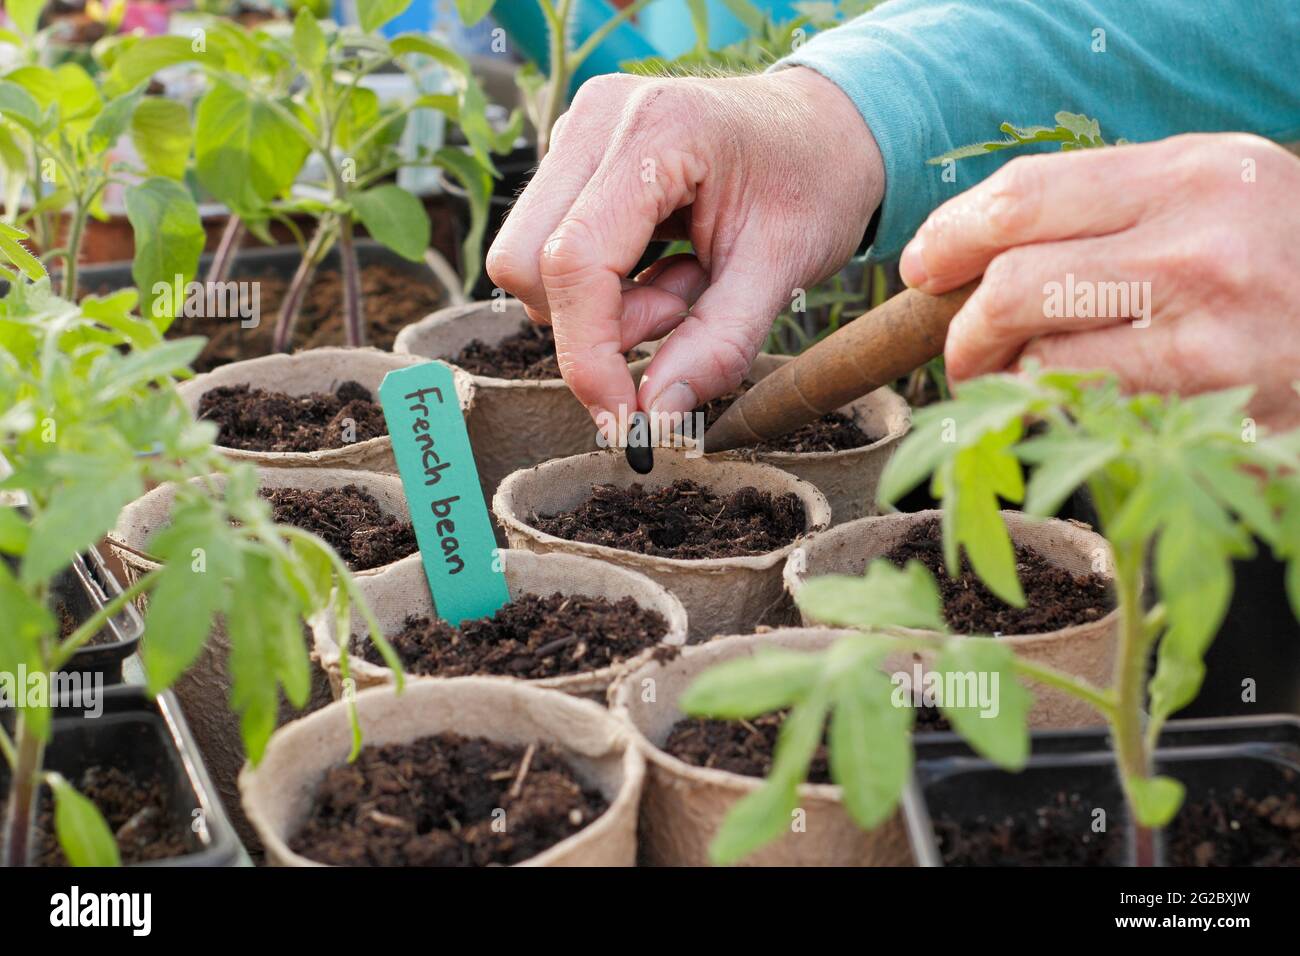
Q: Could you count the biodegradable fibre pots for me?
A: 9